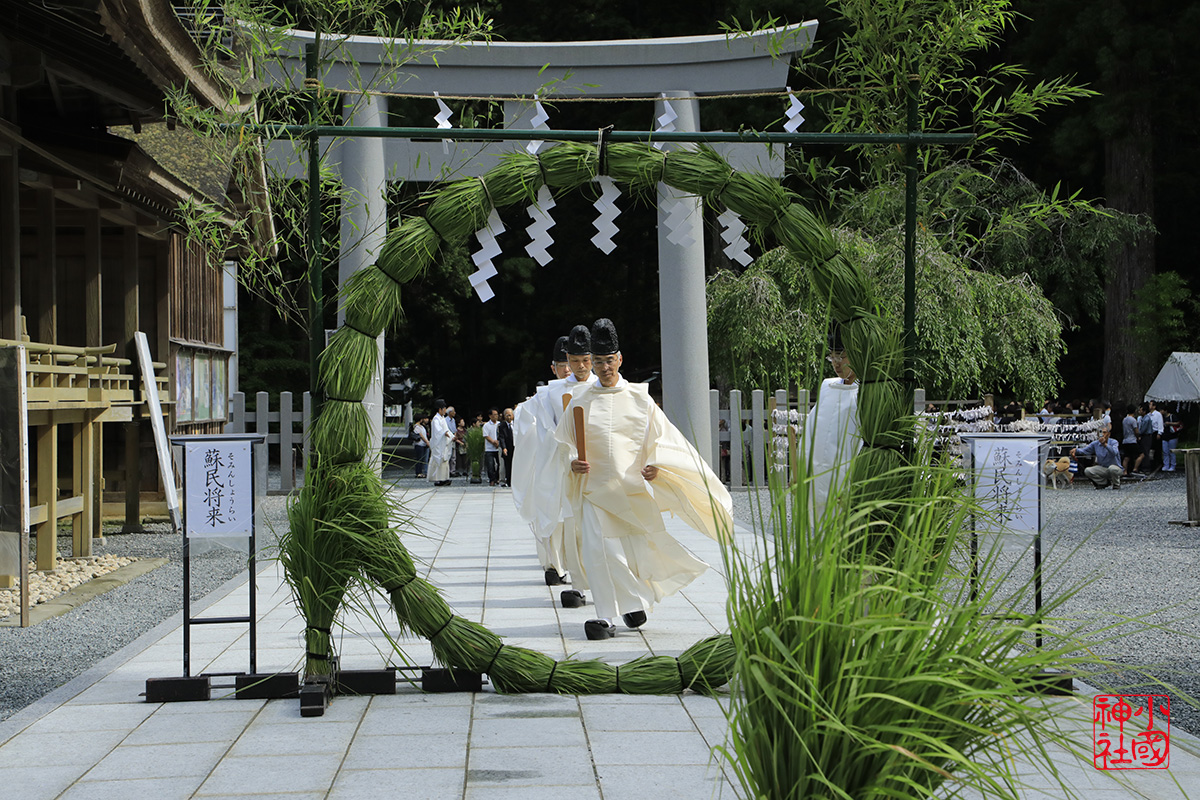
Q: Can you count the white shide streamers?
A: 9